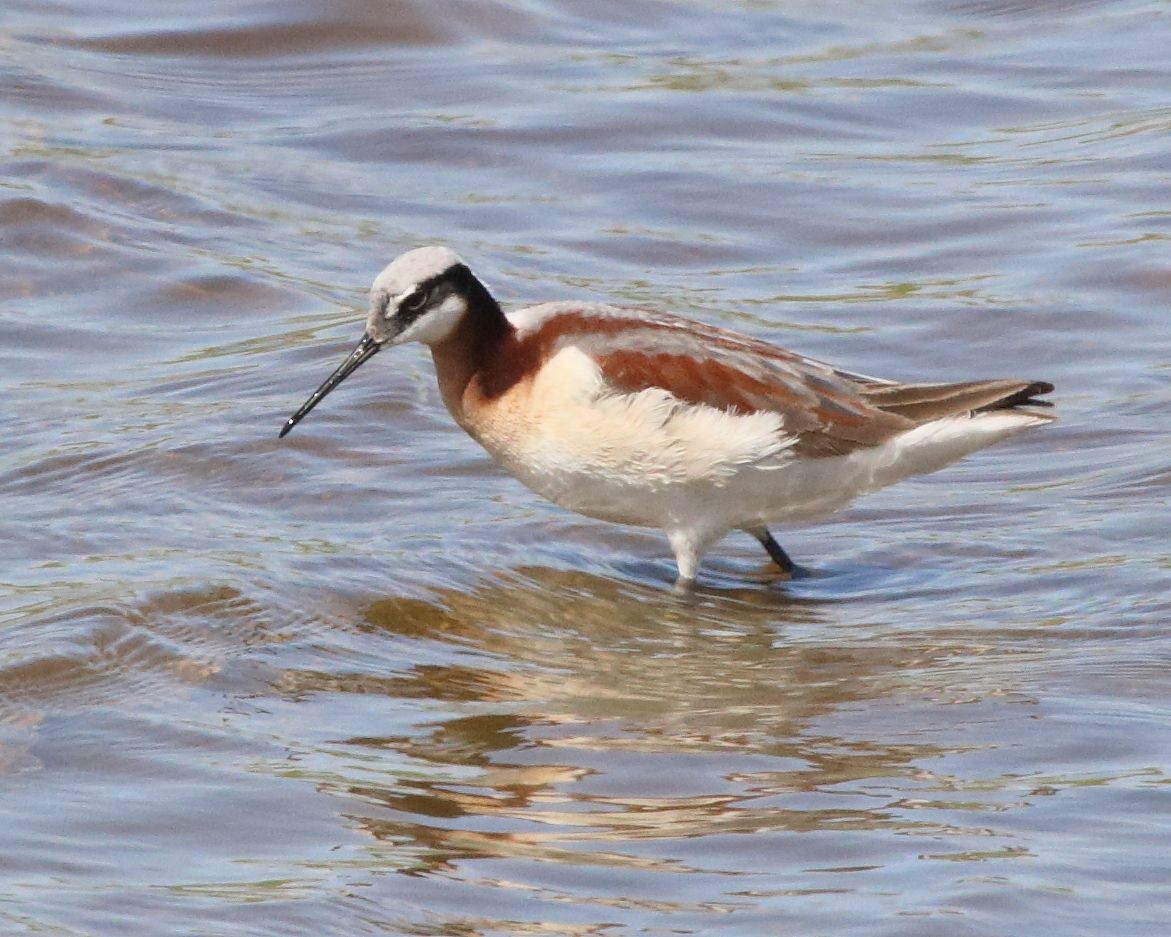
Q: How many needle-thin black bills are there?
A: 1